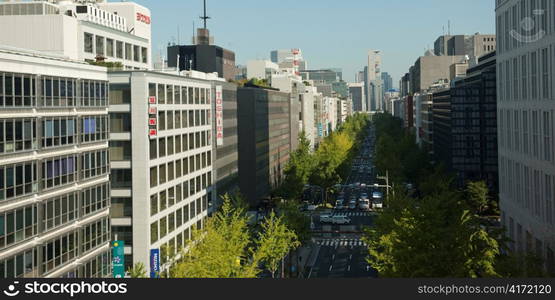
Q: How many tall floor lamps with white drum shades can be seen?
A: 0